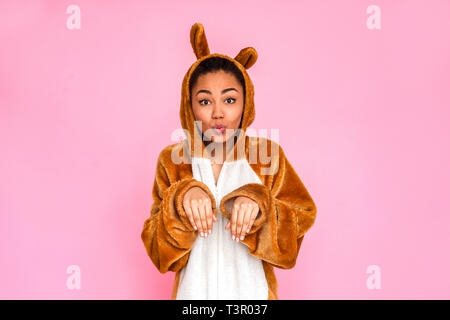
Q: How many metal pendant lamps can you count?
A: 0